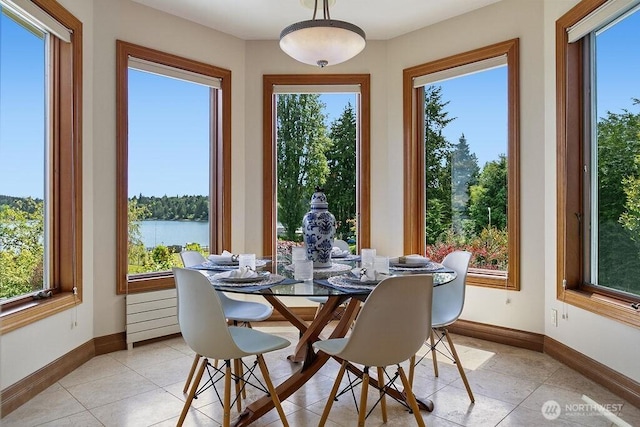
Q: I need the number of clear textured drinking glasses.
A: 5